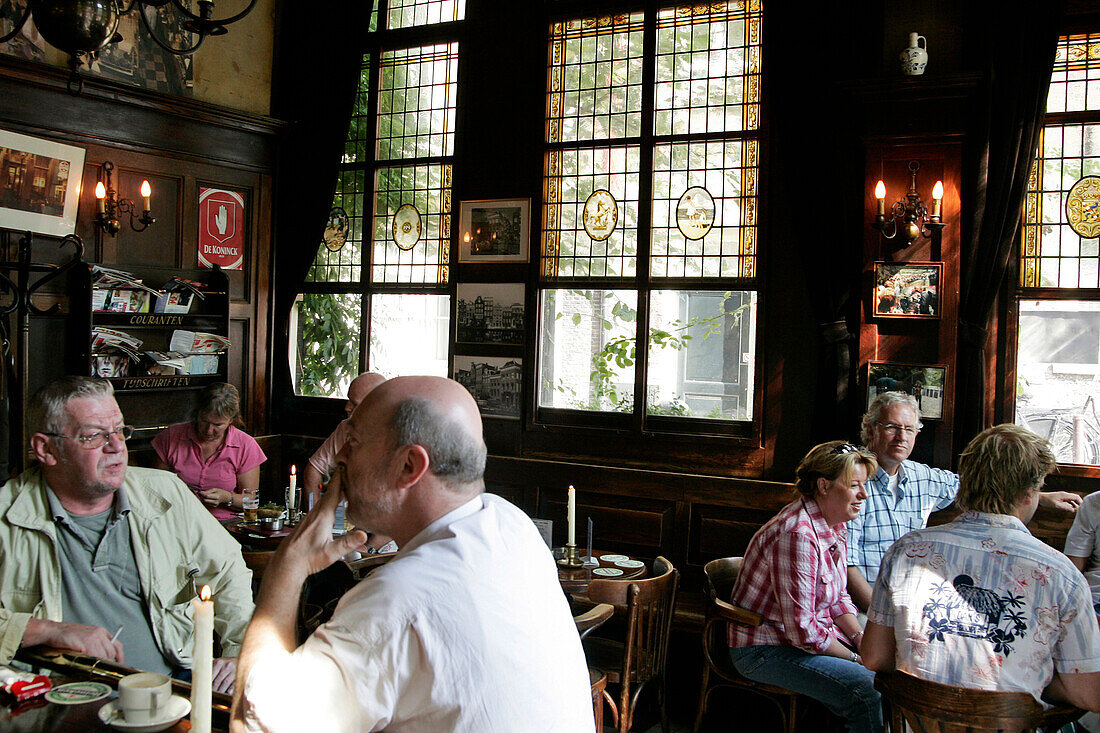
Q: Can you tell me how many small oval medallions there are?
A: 5